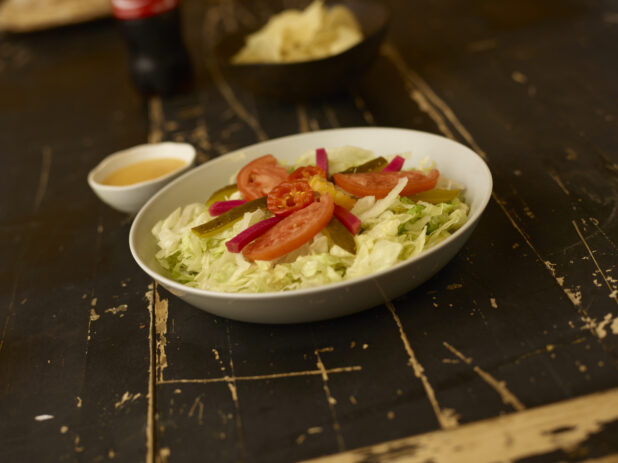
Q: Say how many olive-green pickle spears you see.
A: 5